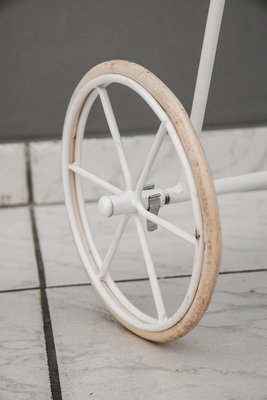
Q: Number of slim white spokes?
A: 6